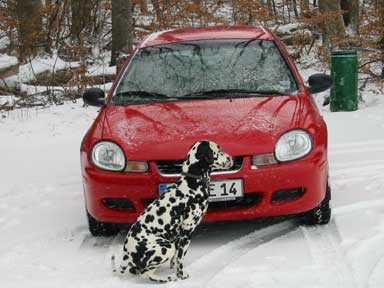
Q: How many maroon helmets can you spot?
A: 0